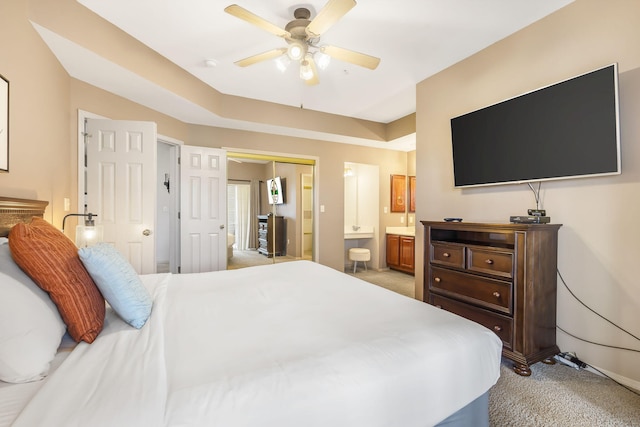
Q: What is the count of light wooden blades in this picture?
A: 5